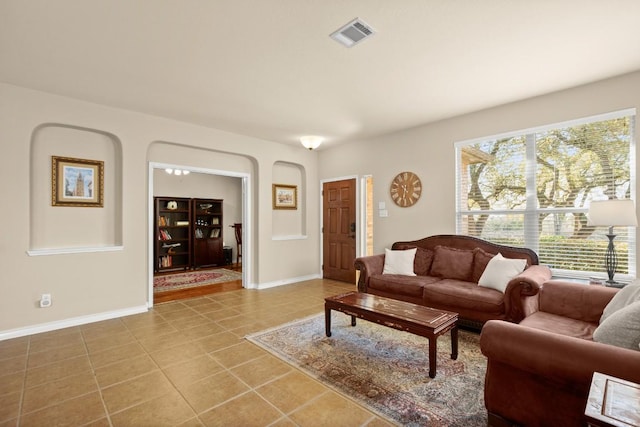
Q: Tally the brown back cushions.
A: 3